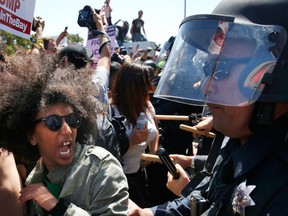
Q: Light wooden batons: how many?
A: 3